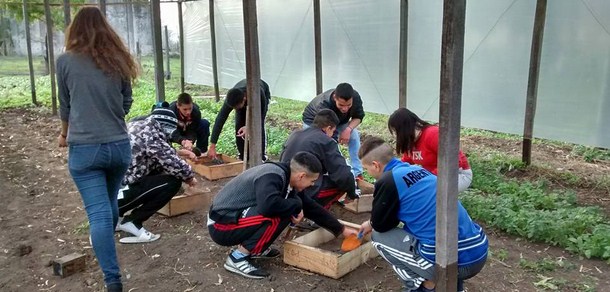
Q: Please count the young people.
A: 9